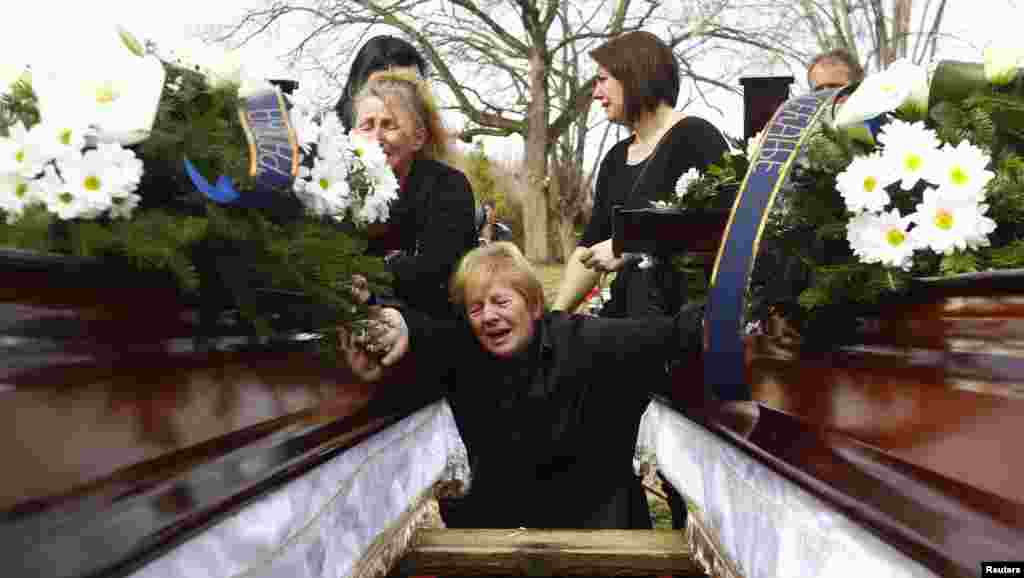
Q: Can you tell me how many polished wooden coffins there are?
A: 2